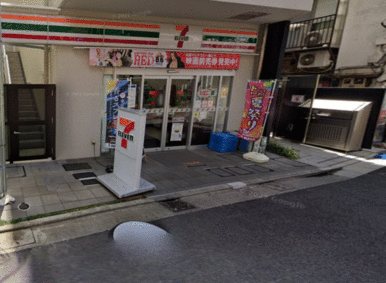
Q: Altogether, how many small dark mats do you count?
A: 3